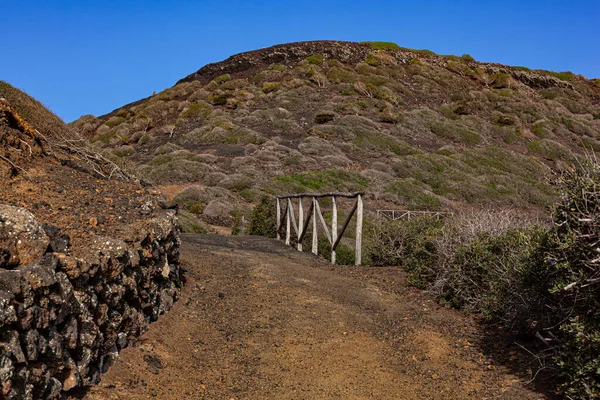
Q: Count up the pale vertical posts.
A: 6